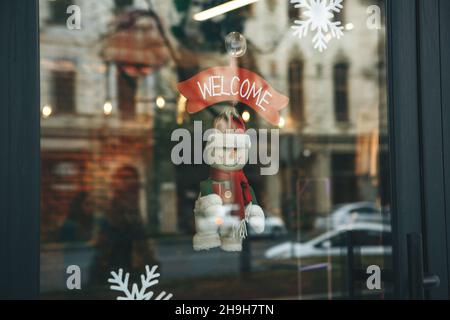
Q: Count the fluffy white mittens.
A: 2